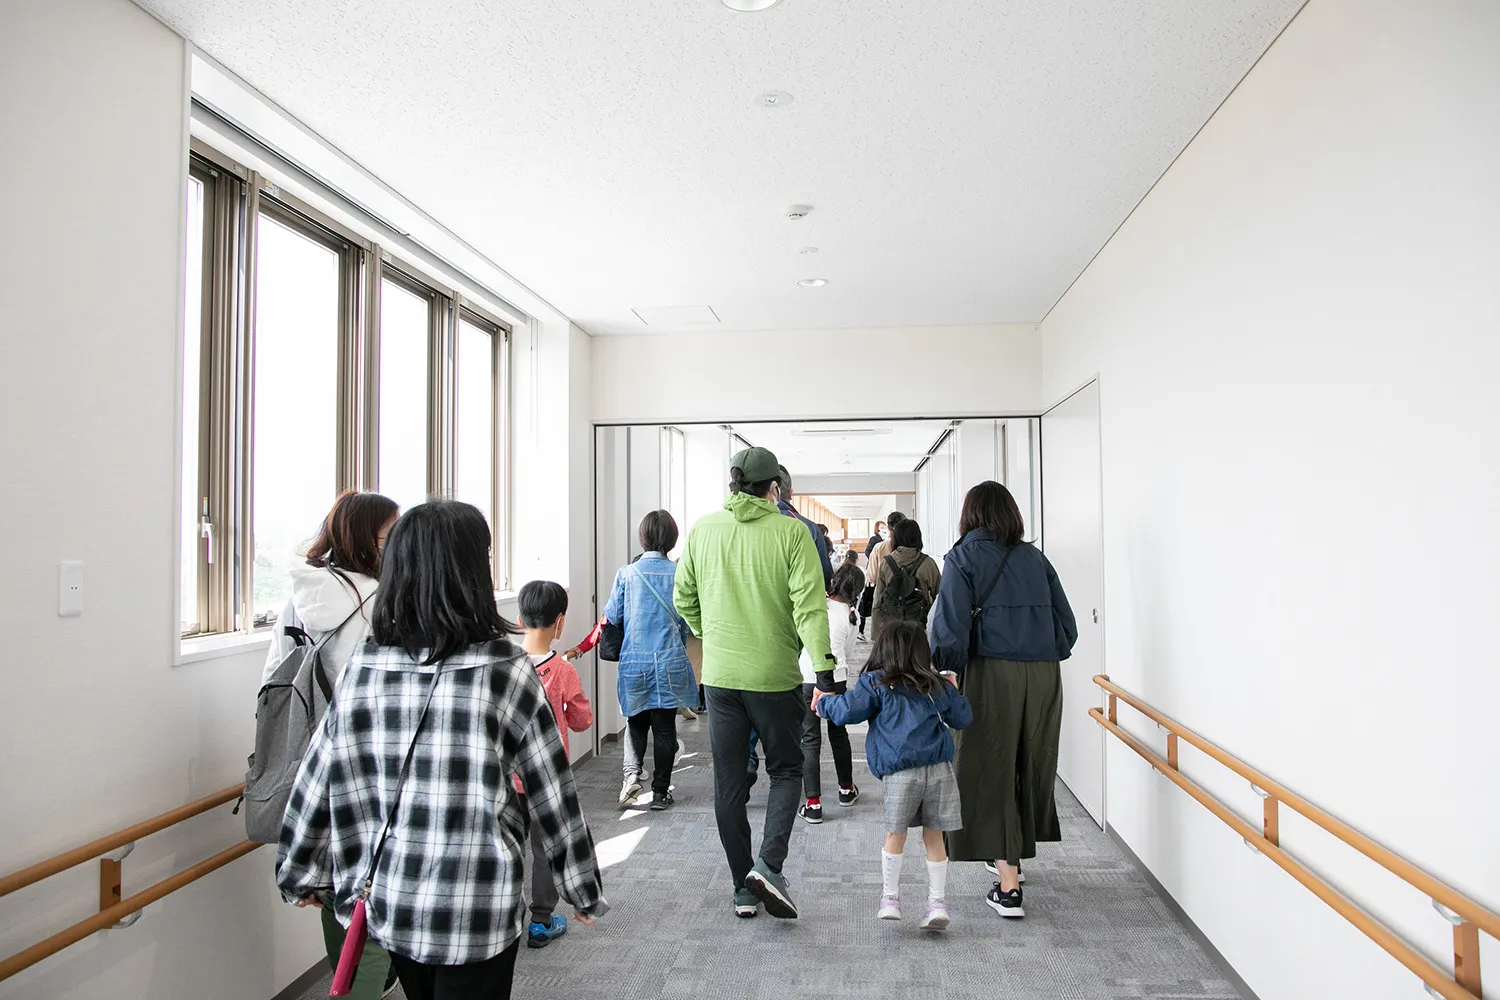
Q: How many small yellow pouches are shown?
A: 0